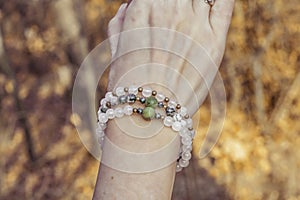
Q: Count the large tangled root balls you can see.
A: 0